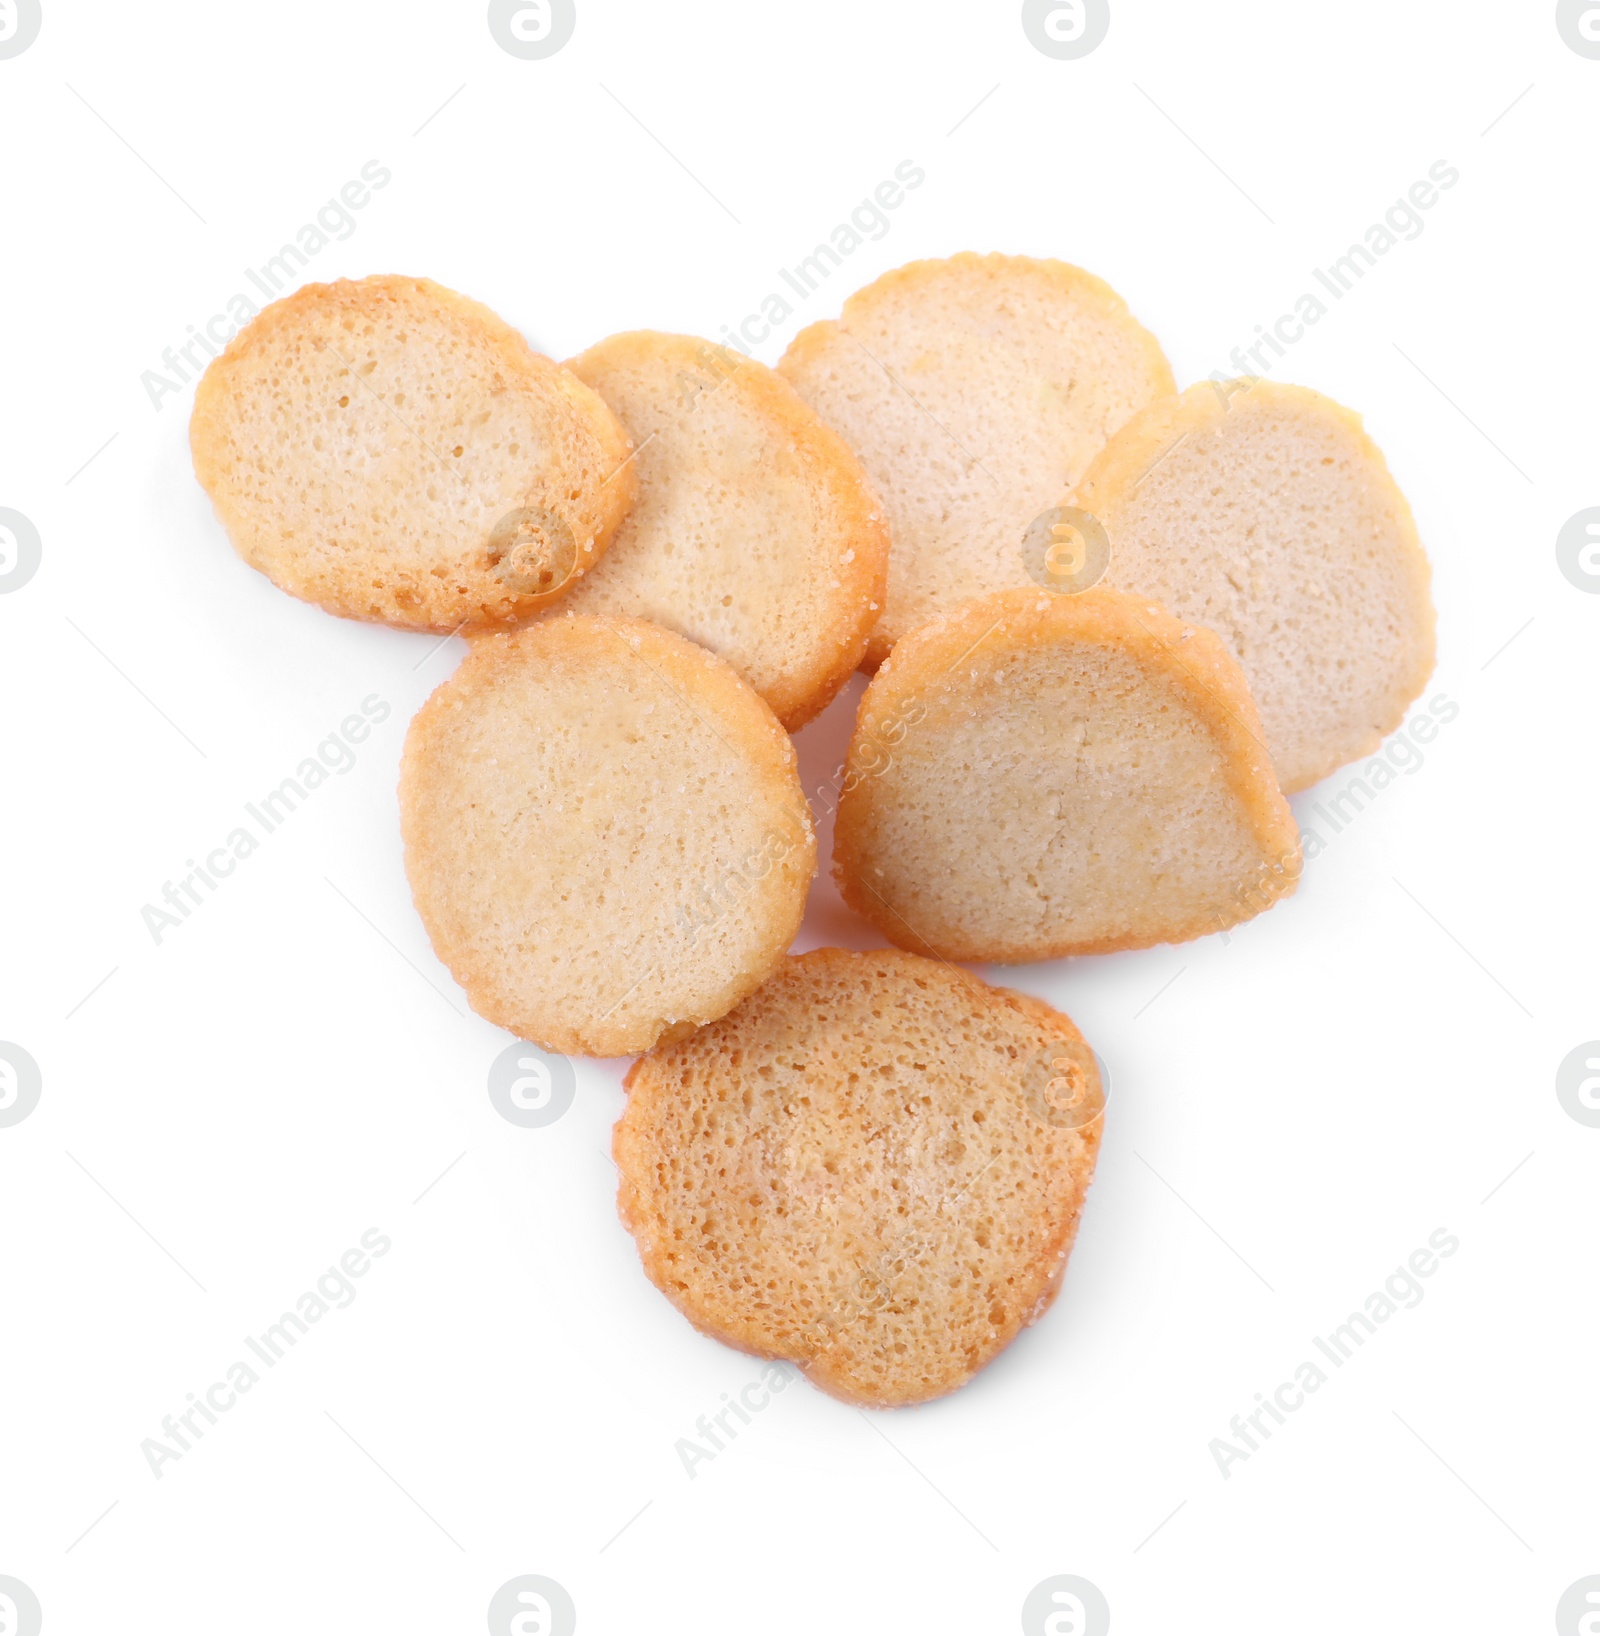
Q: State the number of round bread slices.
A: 7